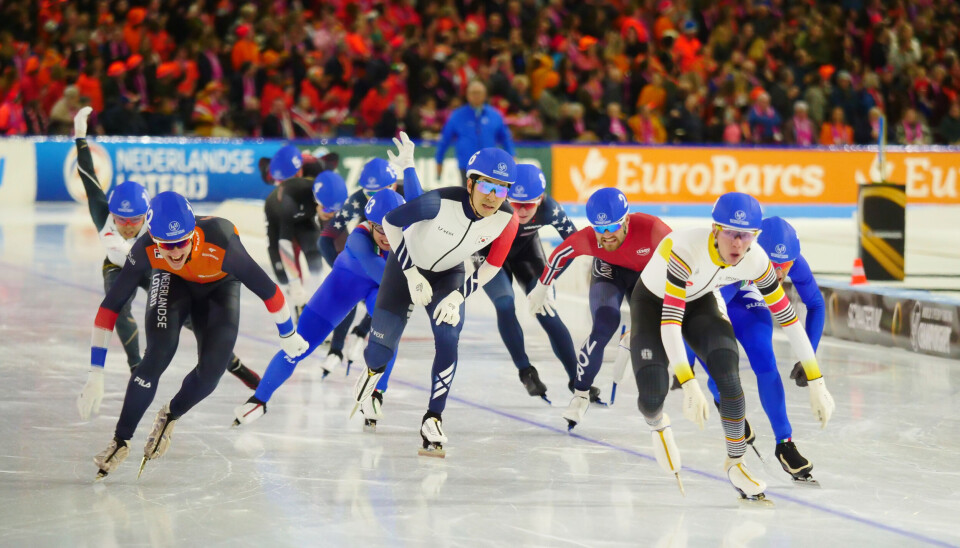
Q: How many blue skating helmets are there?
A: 11